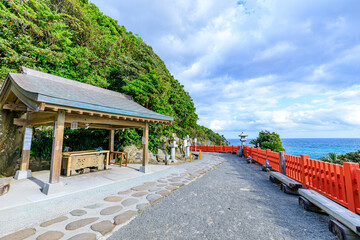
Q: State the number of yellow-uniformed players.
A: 0